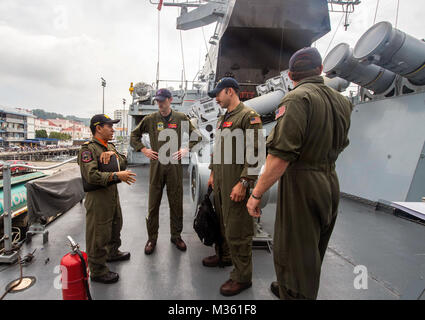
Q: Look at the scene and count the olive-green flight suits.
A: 4